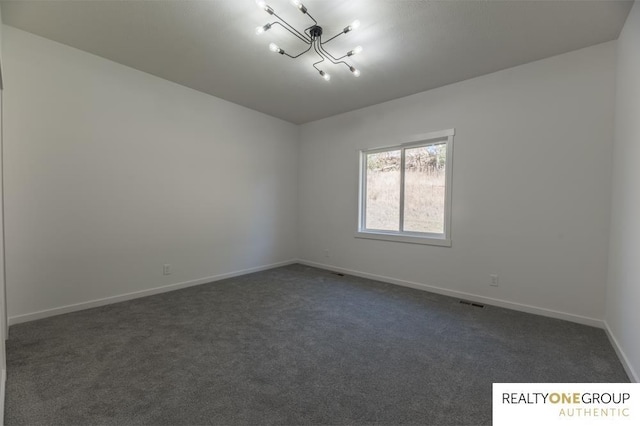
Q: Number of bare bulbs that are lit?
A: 8